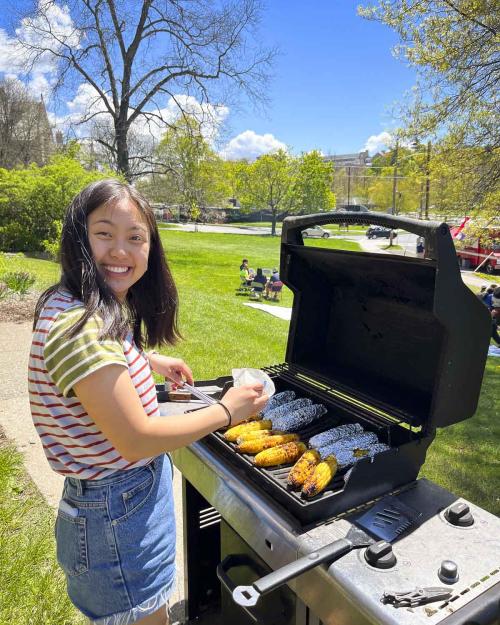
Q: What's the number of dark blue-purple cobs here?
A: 6